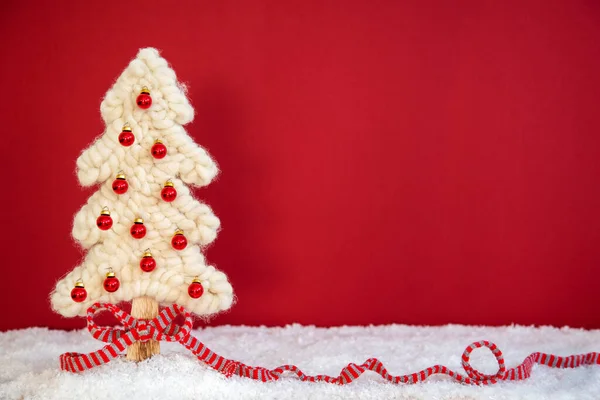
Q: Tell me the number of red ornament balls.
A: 12